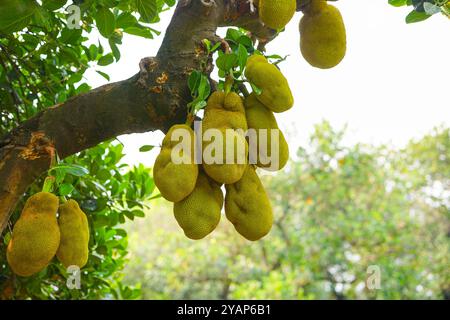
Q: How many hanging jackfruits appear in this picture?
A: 10